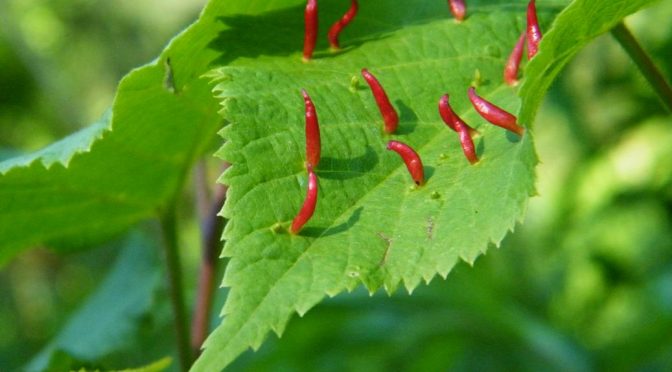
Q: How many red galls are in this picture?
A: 12